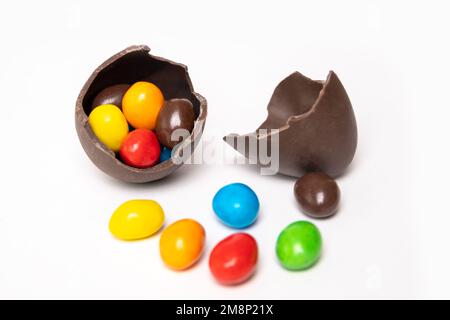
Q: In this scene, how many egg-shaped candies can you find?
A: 12